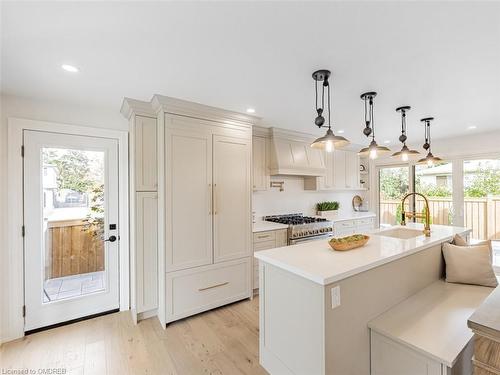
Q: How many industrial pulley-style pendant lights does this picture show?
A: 4